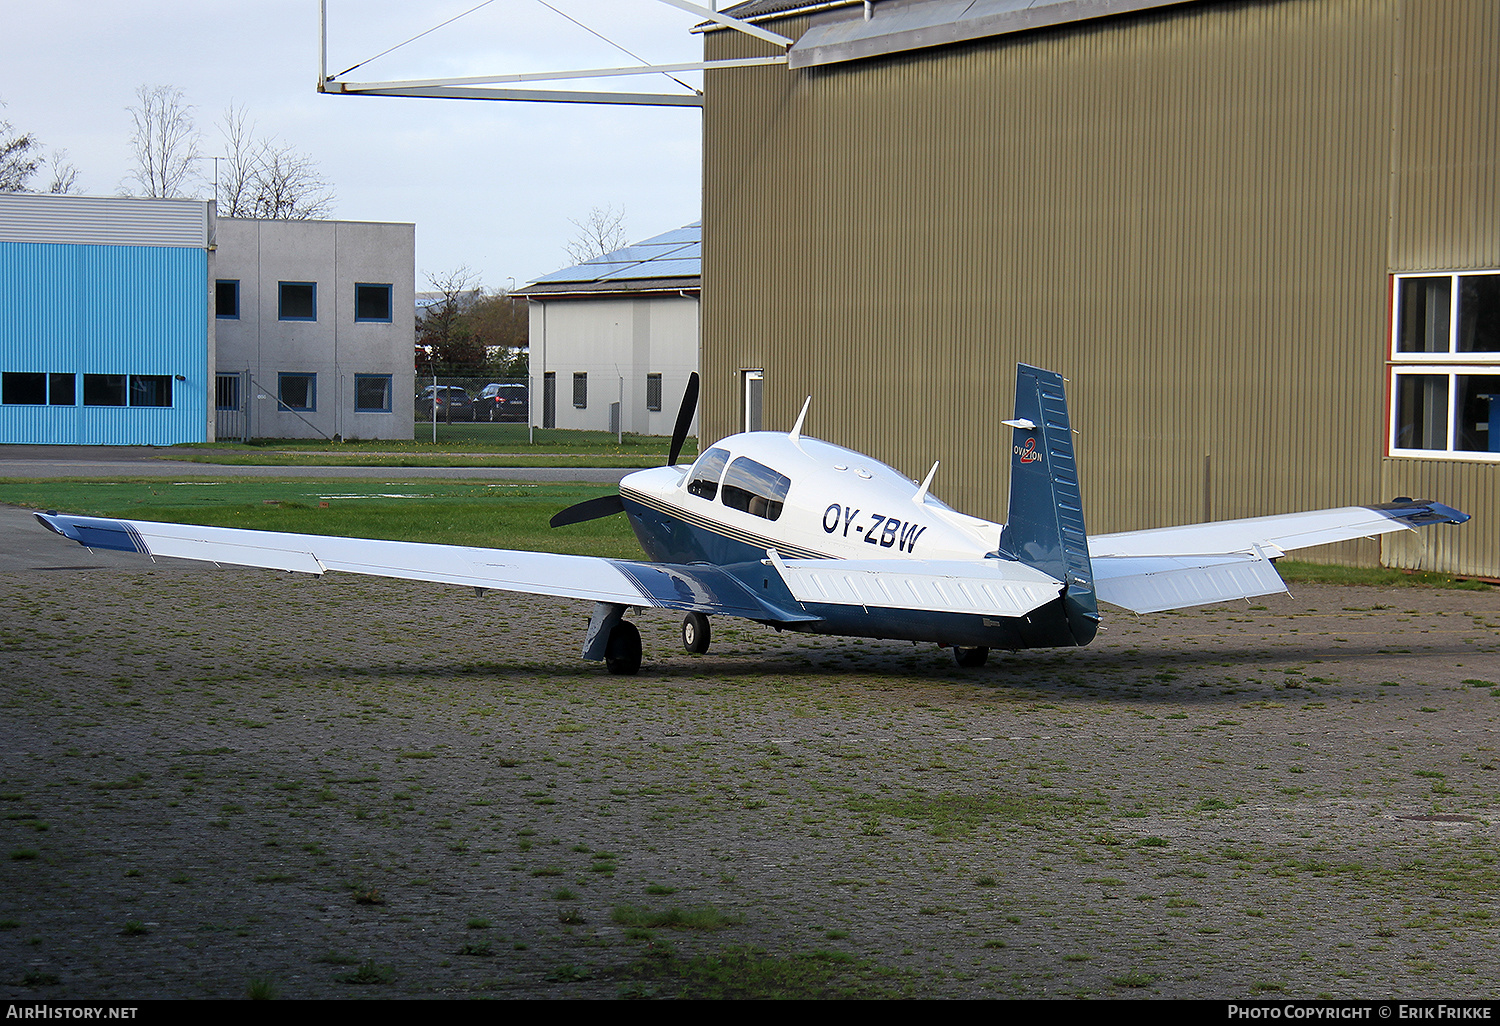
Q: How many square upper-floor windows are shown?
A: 3